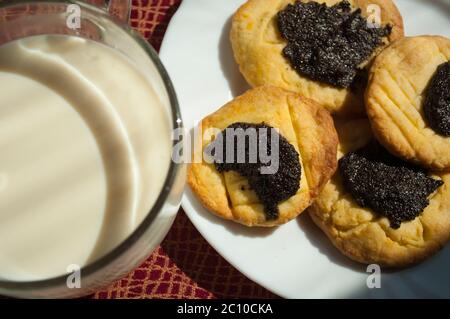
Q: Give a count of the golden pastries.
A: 4